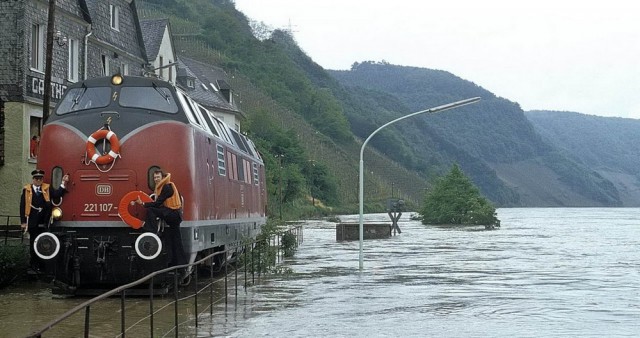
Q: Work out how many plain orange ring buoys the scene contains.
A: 1